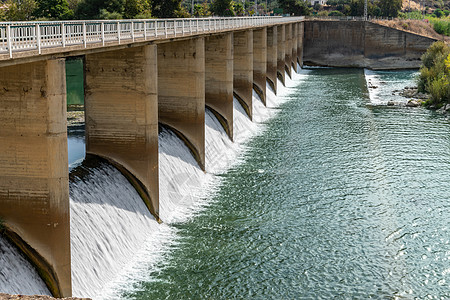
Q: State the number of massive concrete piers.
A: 11